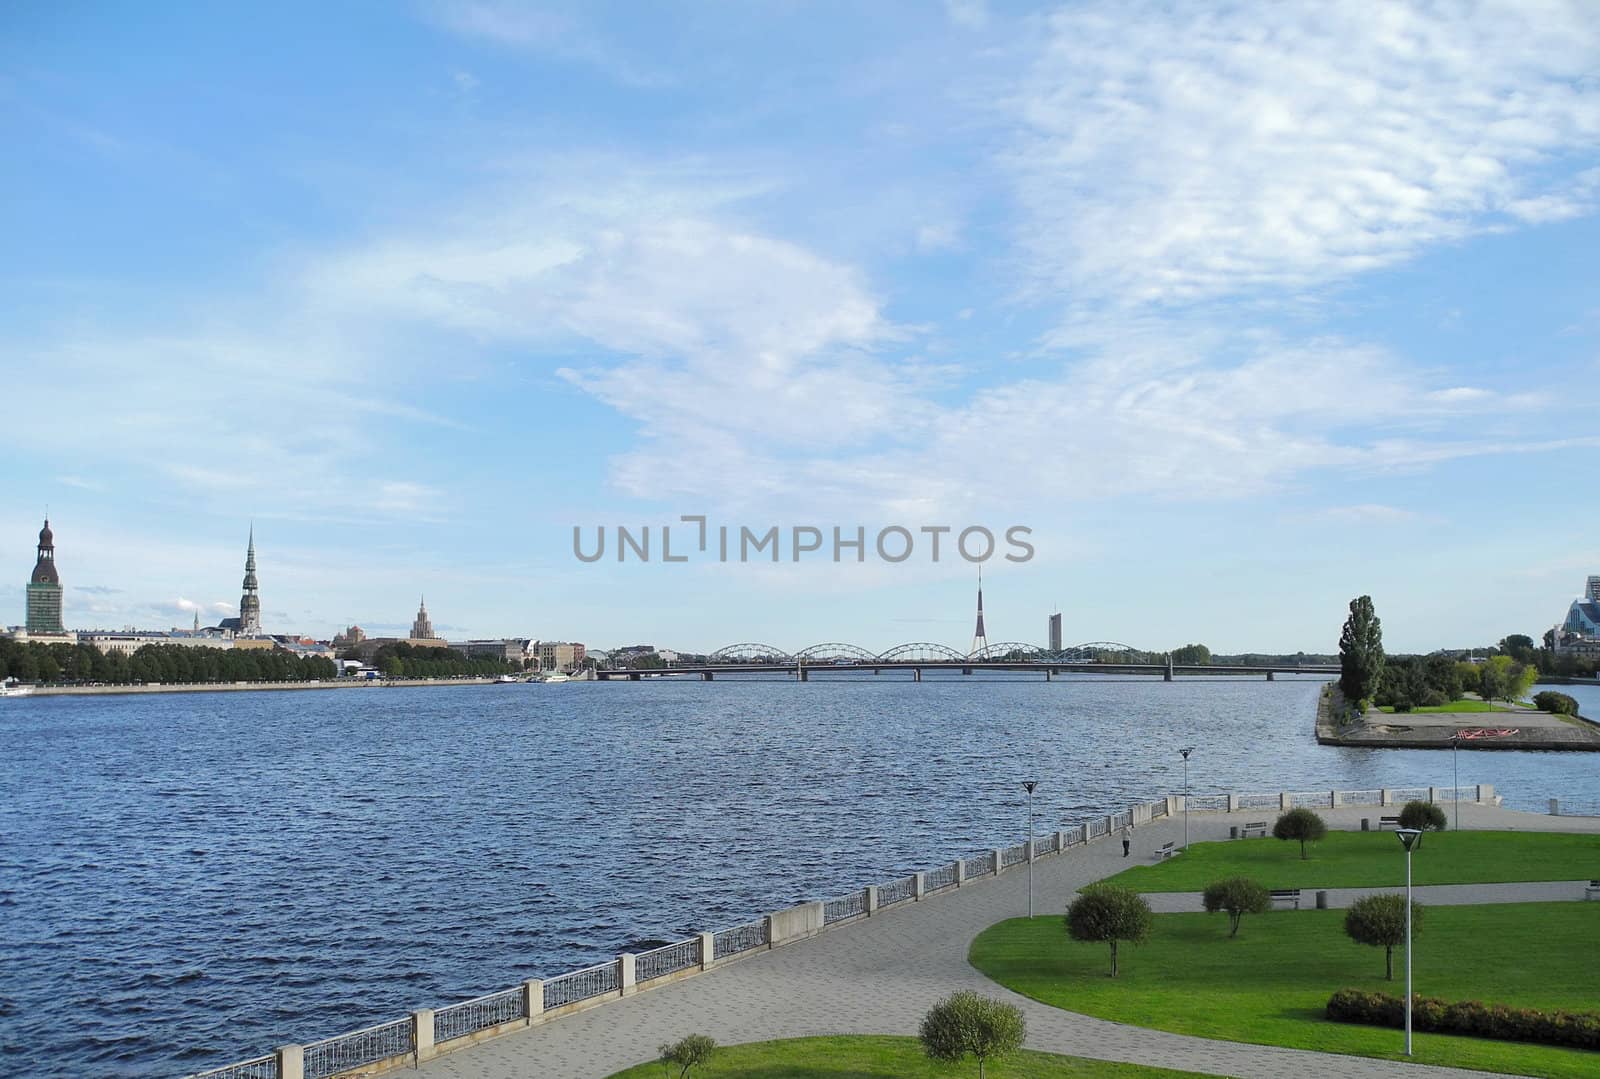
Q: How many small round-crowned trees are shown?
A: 7